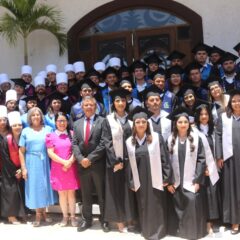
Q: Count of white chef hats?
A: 13